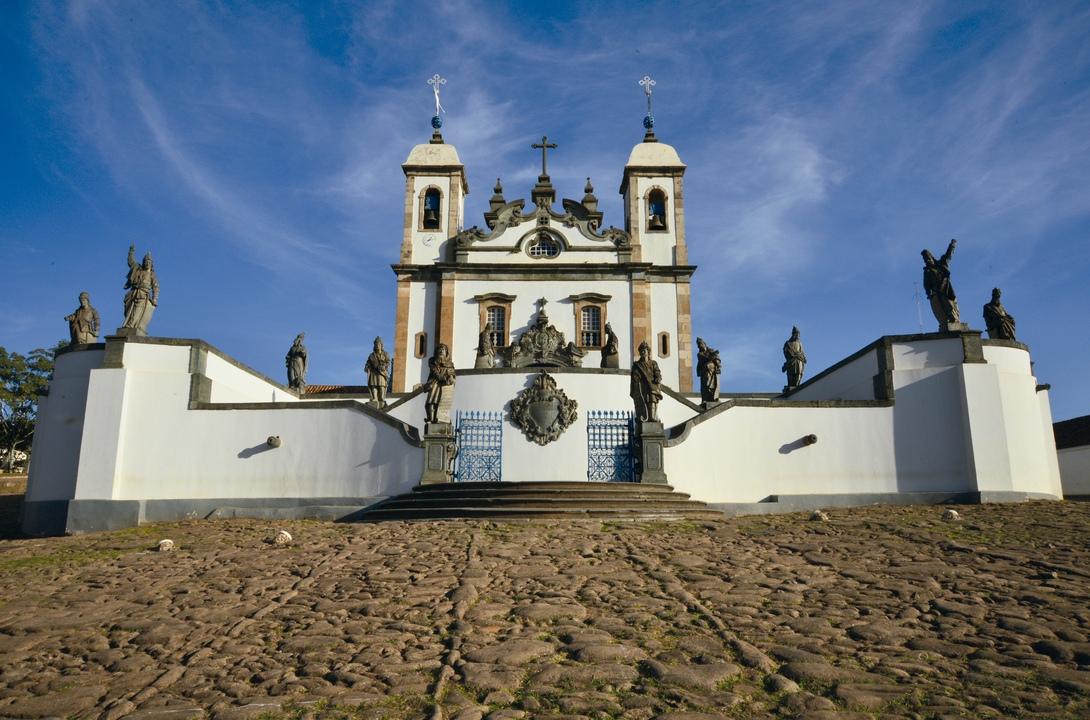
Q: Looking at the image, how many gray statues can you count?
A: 12